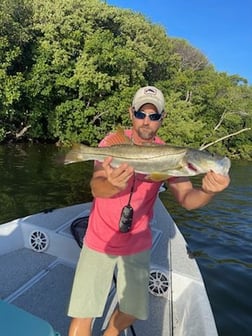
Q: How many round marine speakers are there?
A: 2